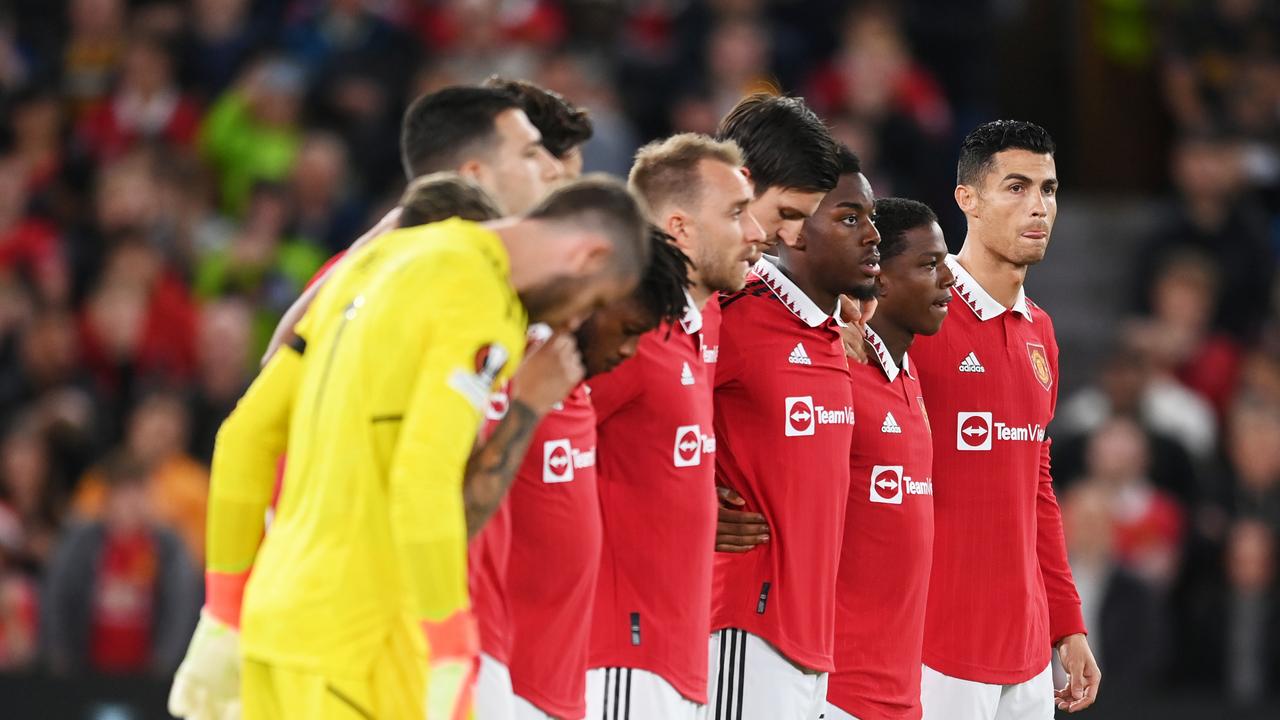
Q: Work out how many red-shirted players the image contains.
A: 9